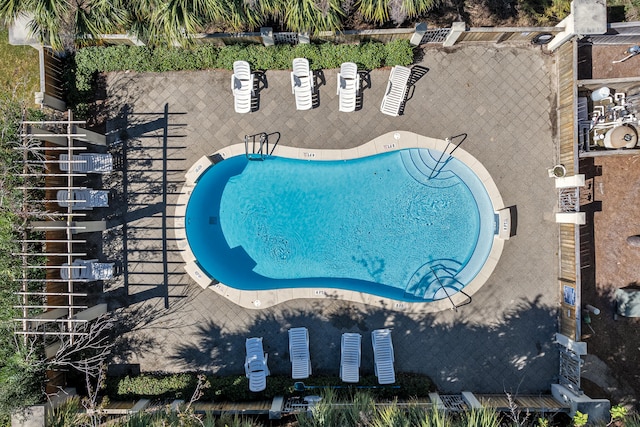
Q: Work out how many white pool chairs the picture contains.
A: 11